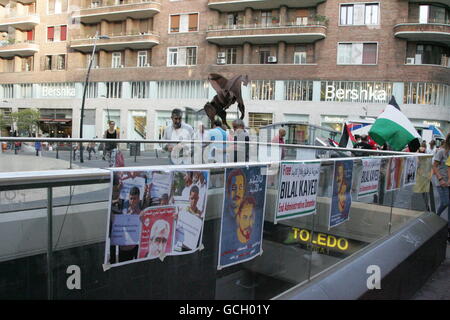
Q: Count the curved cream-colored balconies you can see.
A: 7